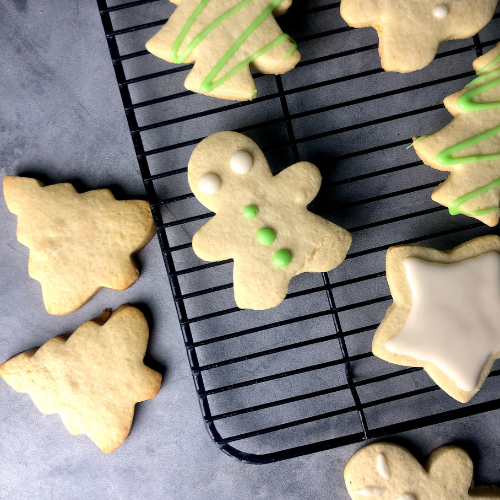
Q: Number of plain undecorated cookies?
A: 2